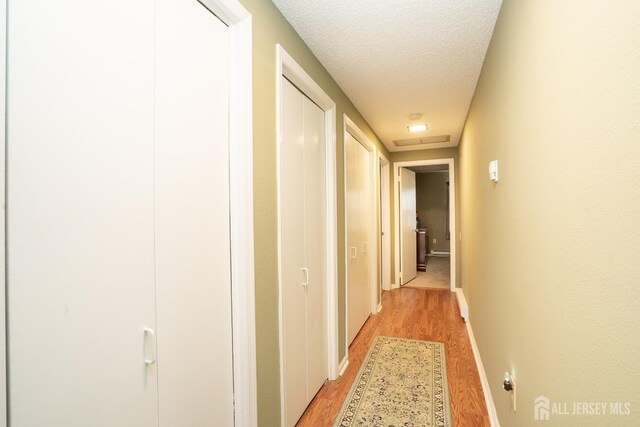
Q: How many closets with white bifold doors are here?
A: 3